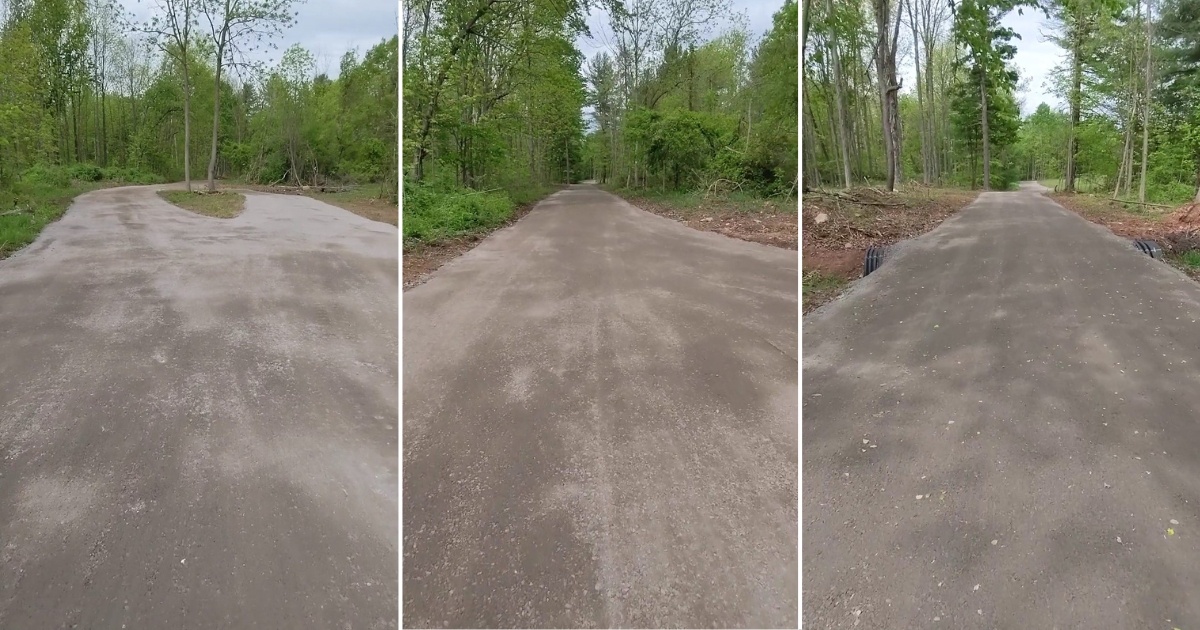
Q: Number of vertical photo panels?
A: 3